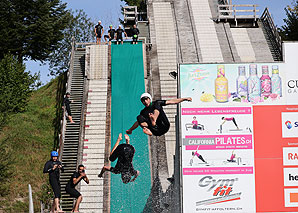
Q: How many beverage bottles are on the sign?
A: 5